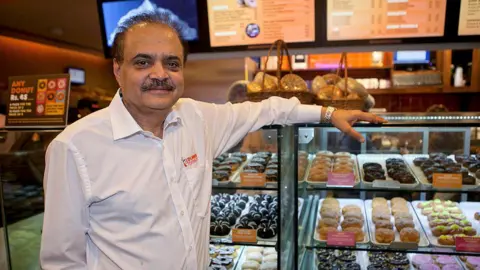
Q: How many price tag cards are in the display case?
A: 6